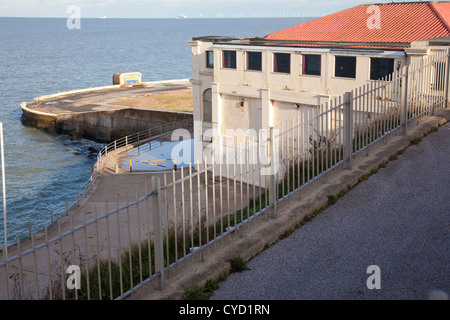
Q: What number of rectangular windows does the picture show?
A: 7